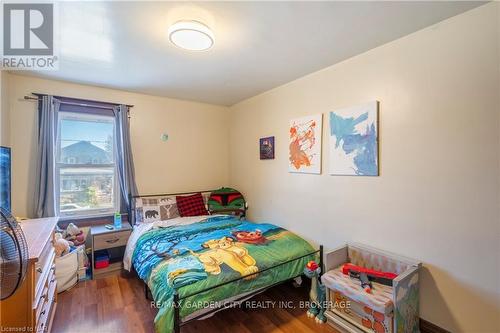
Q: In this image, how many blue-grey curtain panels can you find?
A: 2